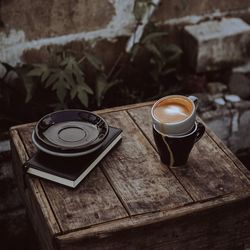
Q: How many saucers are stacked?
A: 2